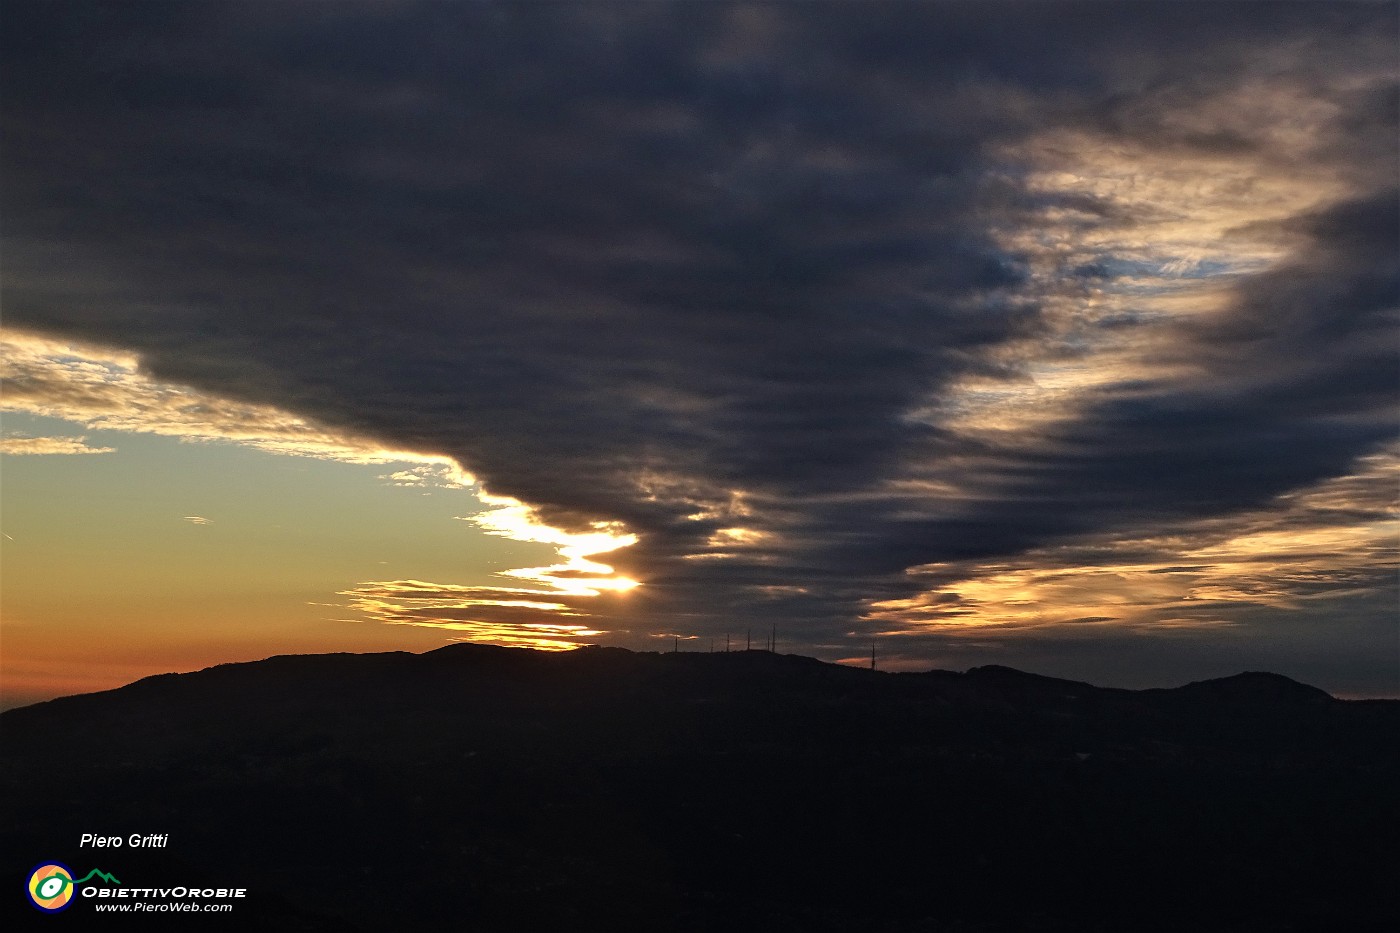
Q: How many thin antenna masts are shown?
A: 7